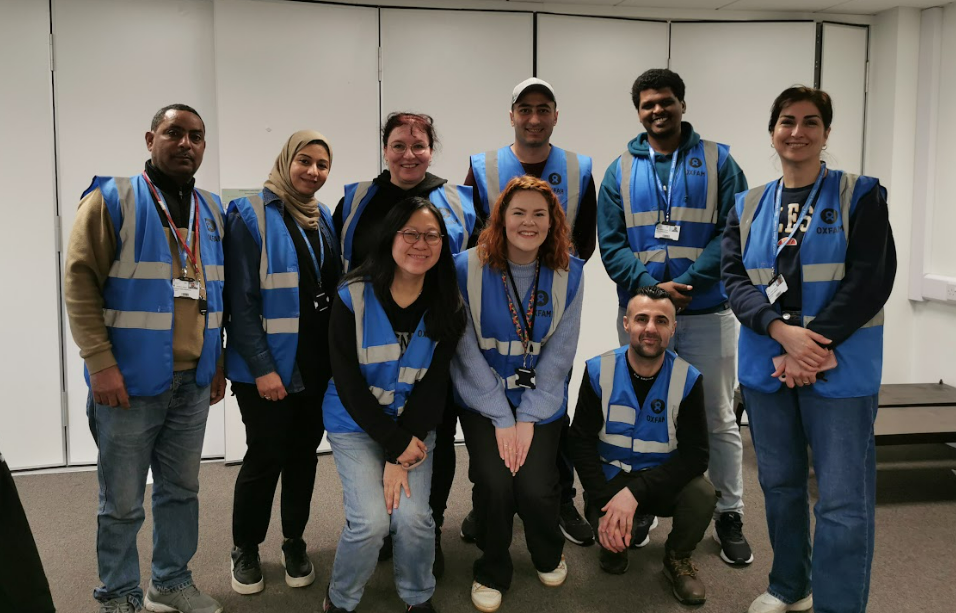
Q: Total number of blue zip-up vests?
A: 9